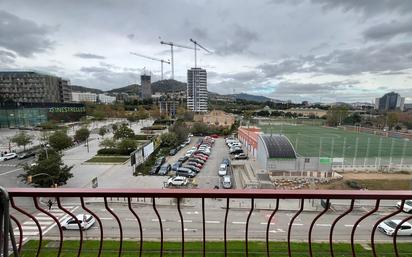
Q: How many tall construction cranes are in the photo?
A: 3